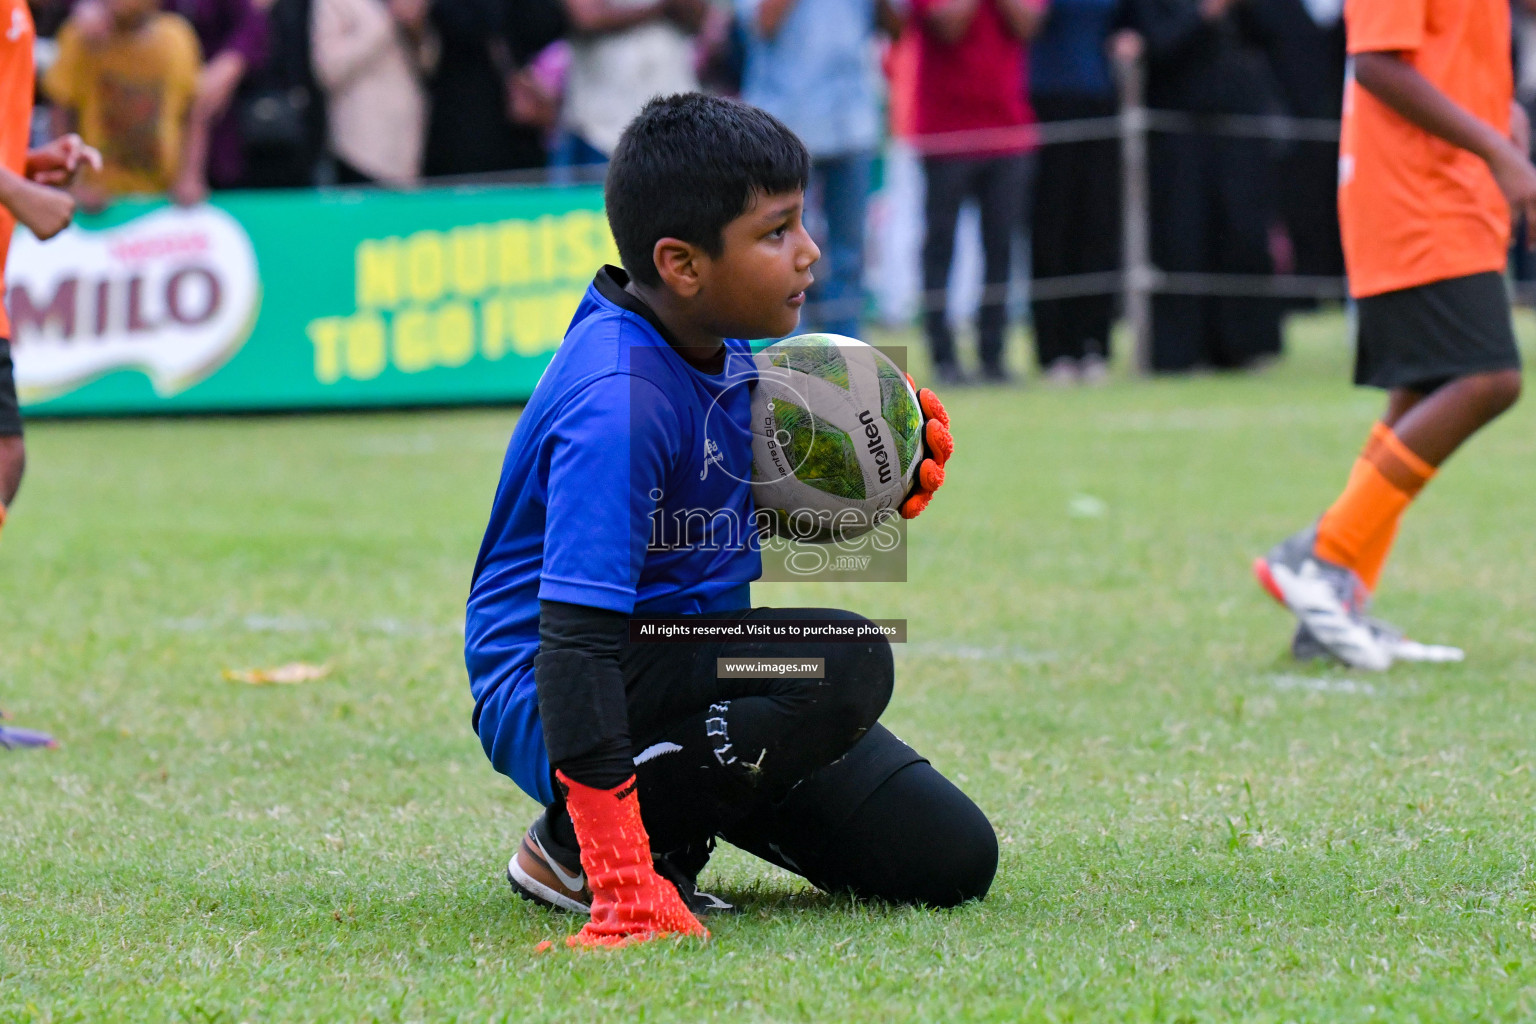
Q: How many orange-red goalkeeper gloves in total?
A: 2